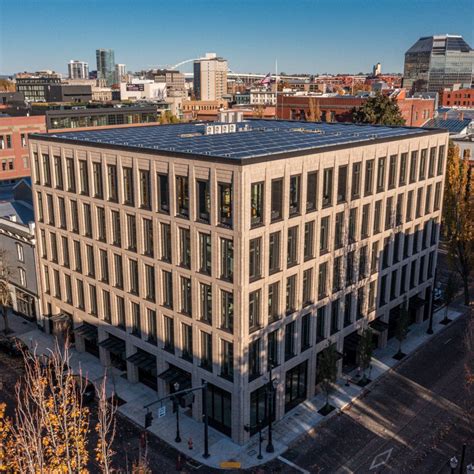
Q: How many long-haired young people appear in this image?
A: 0